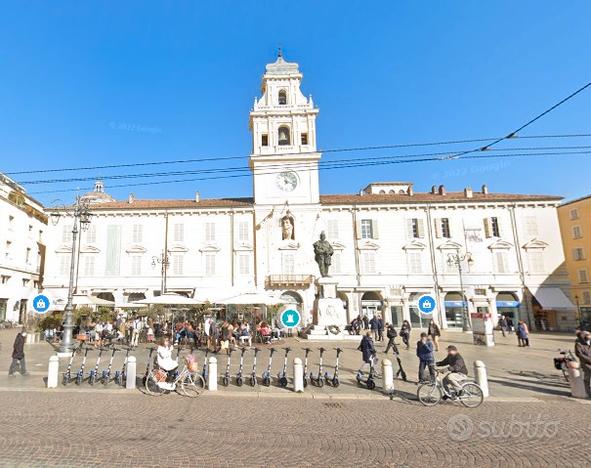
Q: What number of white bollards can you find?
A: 7